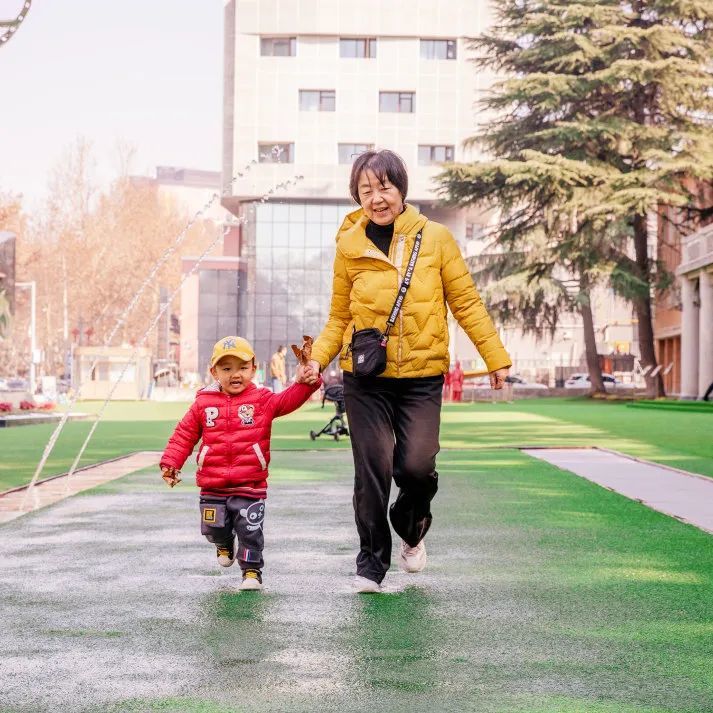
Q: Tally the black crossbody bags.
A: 1